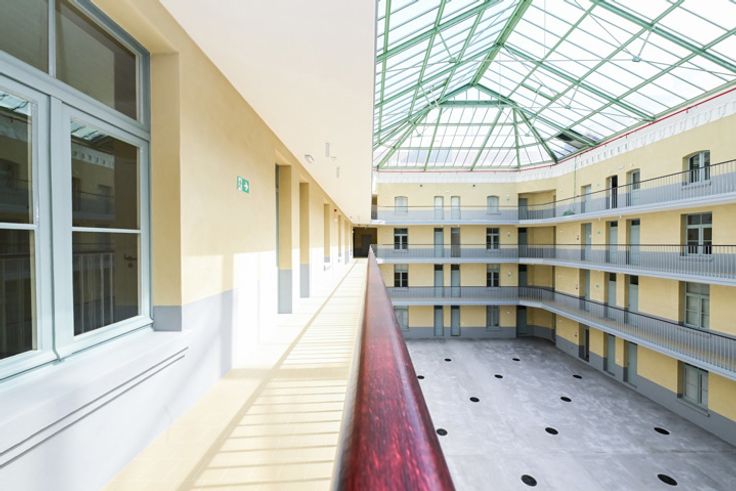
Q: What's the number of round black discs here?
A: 12